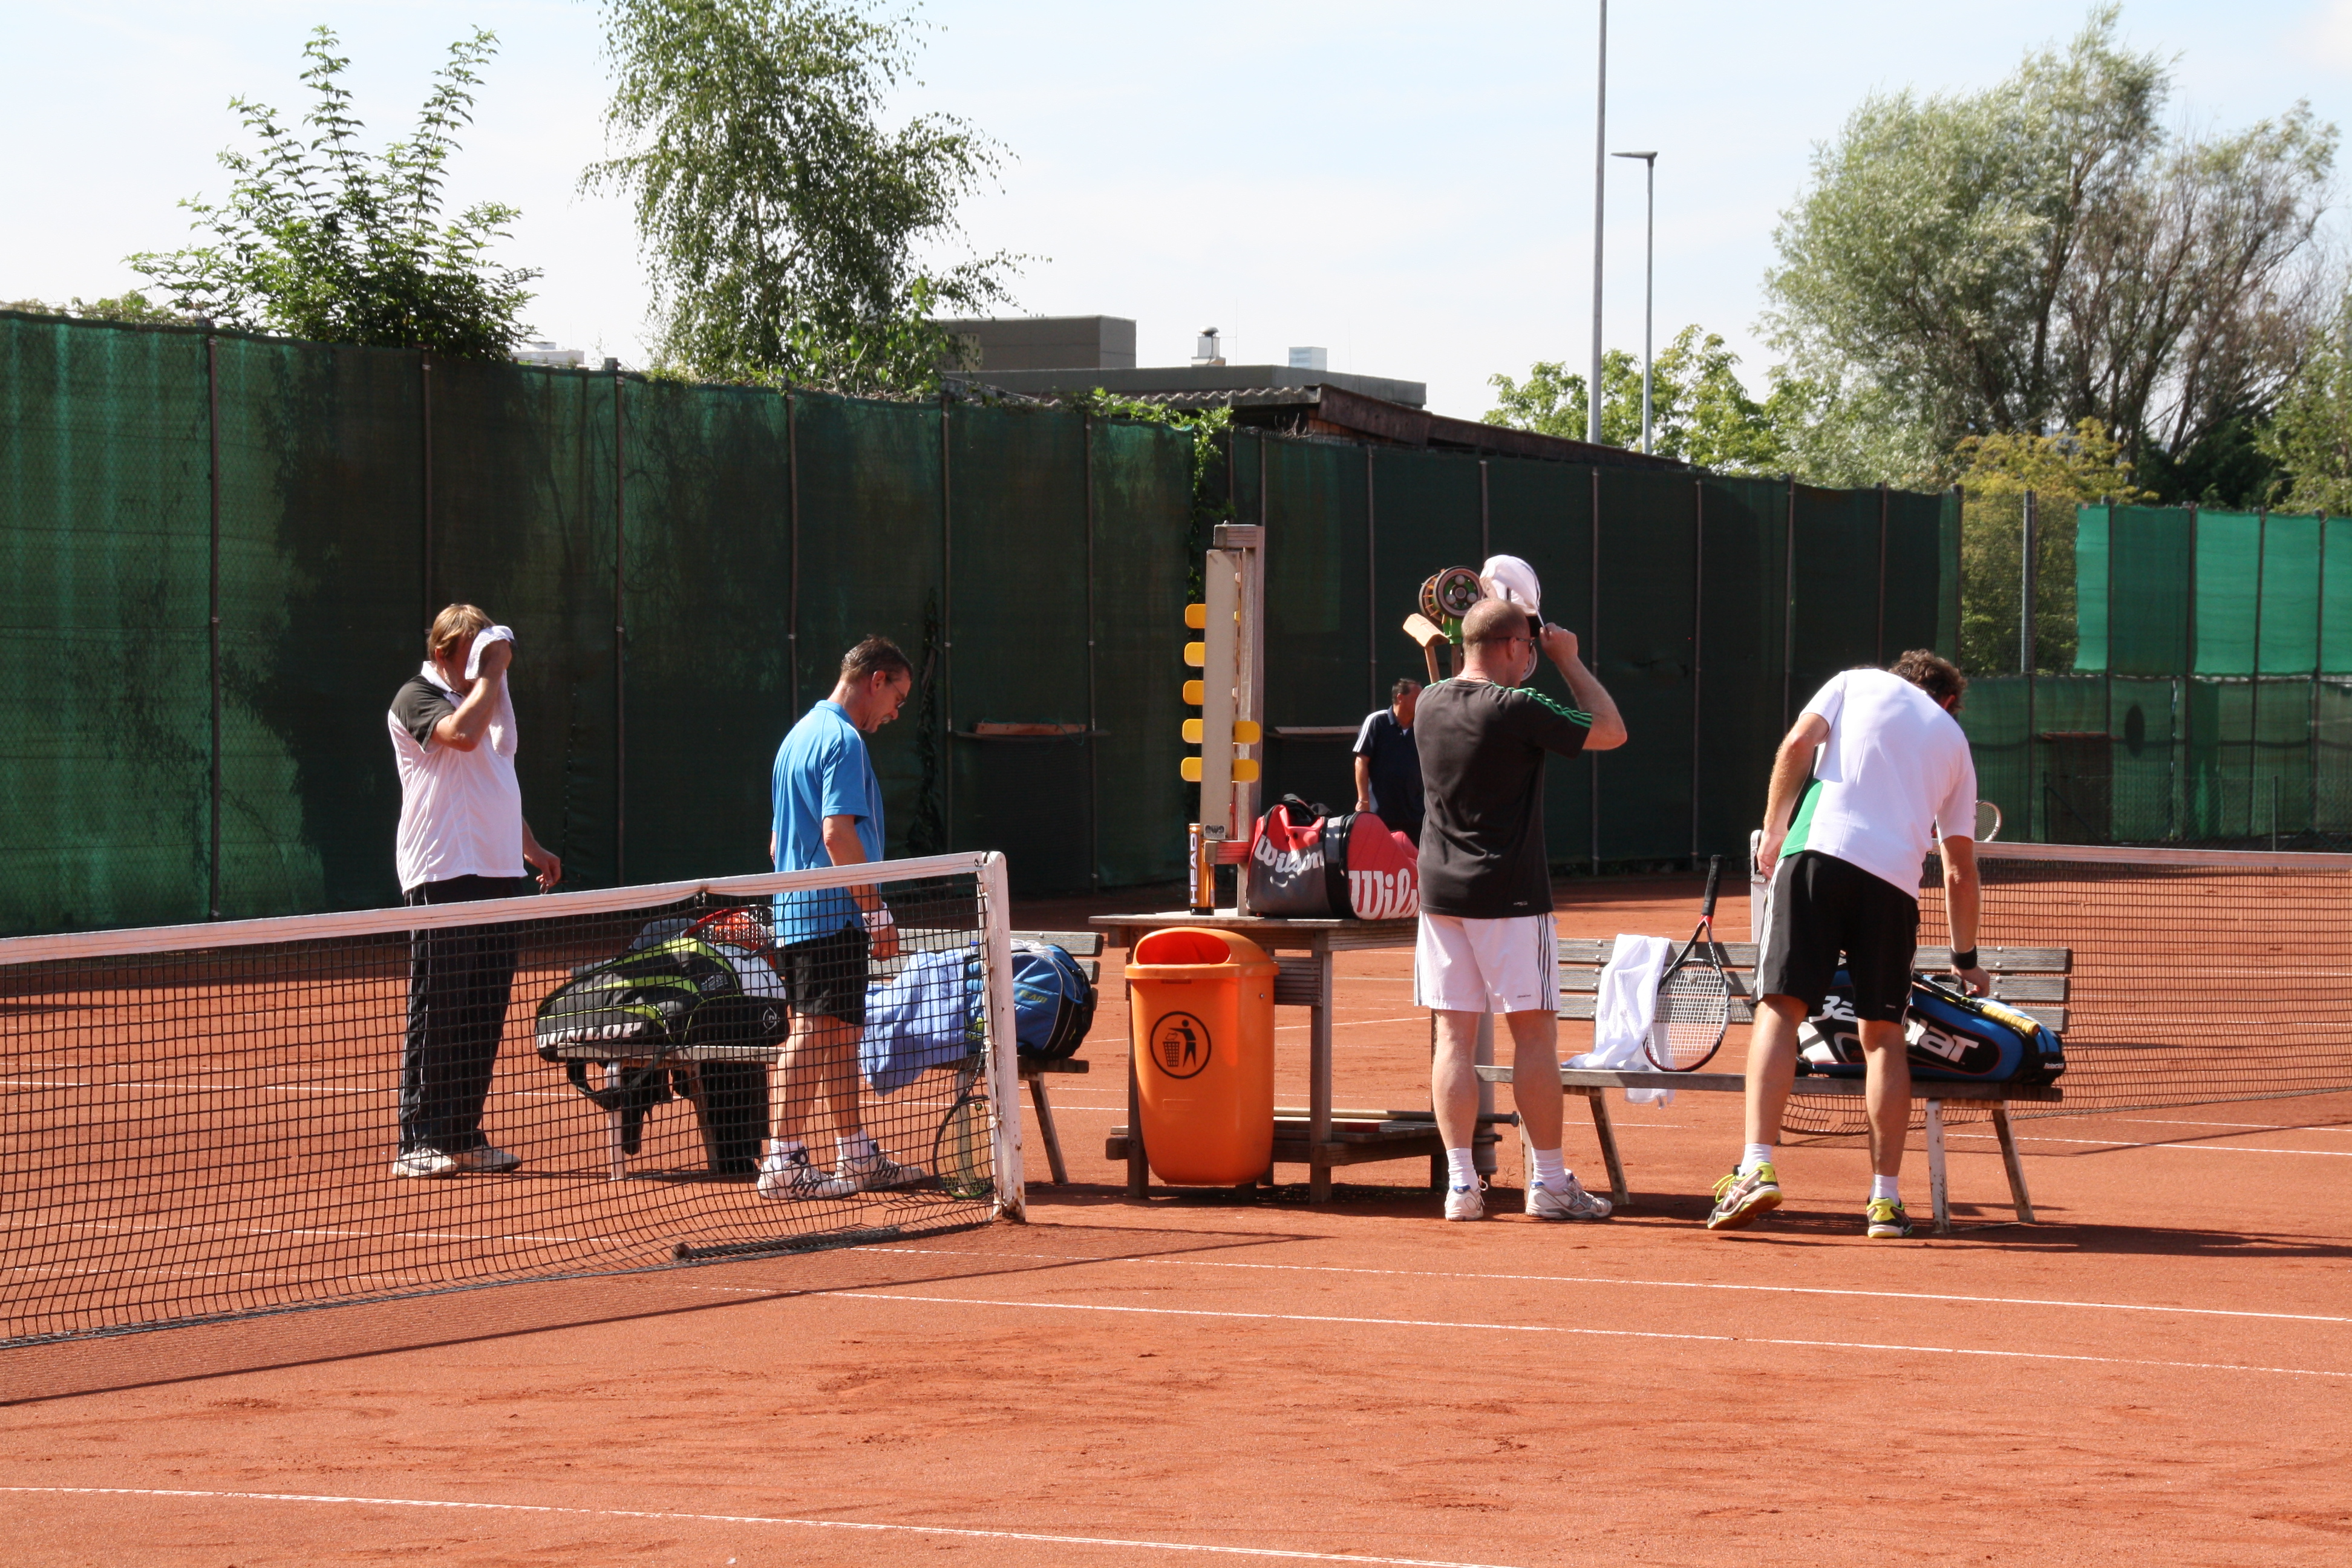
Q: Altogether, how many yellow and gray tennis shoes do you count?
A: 2